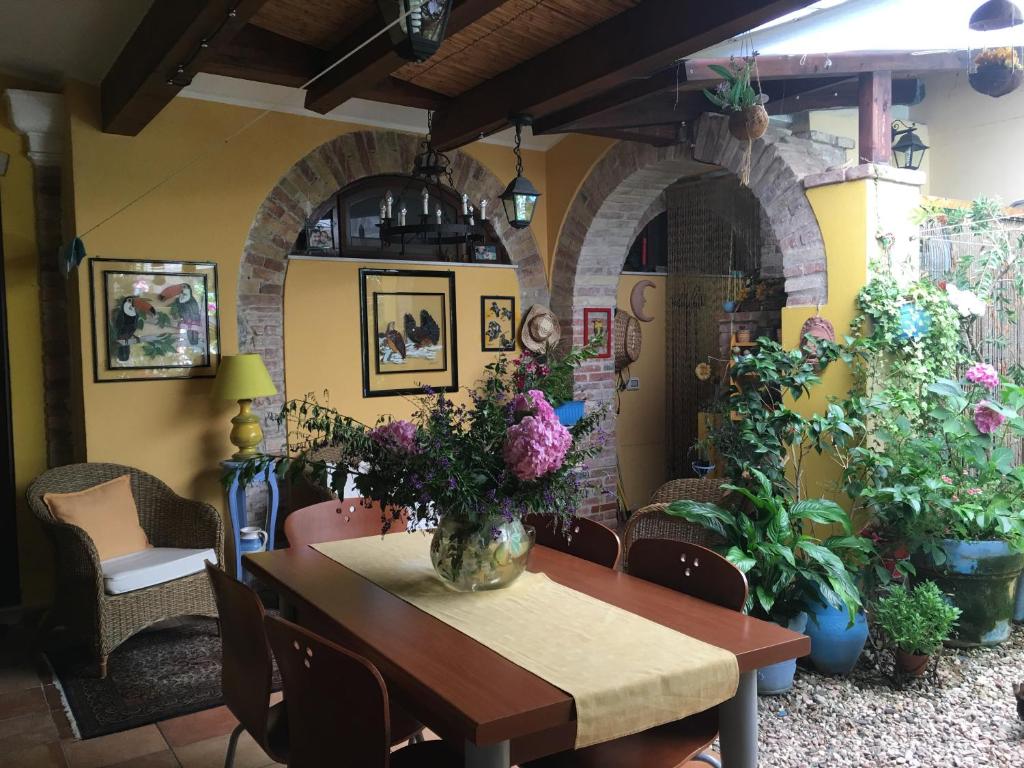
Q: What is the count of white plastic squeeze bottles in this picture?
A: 0